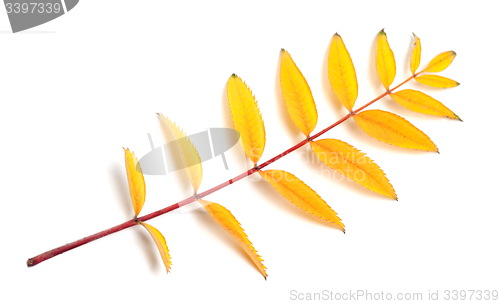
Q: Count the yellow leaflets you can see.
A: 15